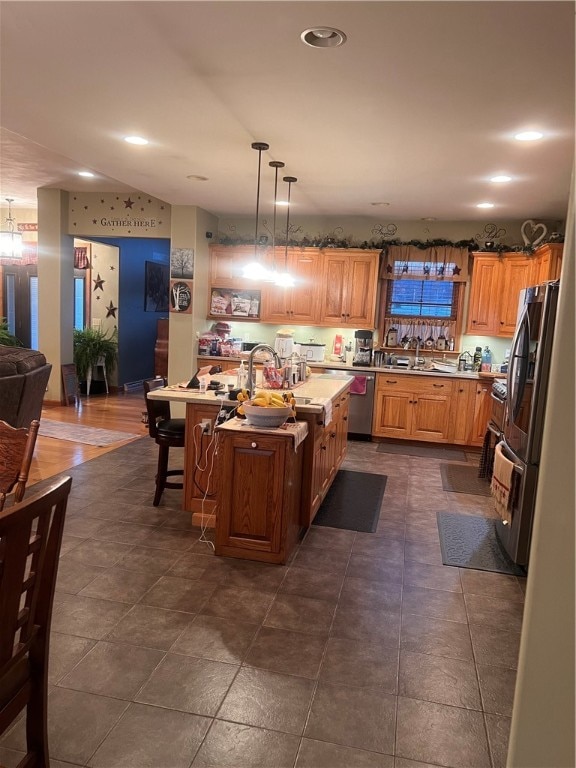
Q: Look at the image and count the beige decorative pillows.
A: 0